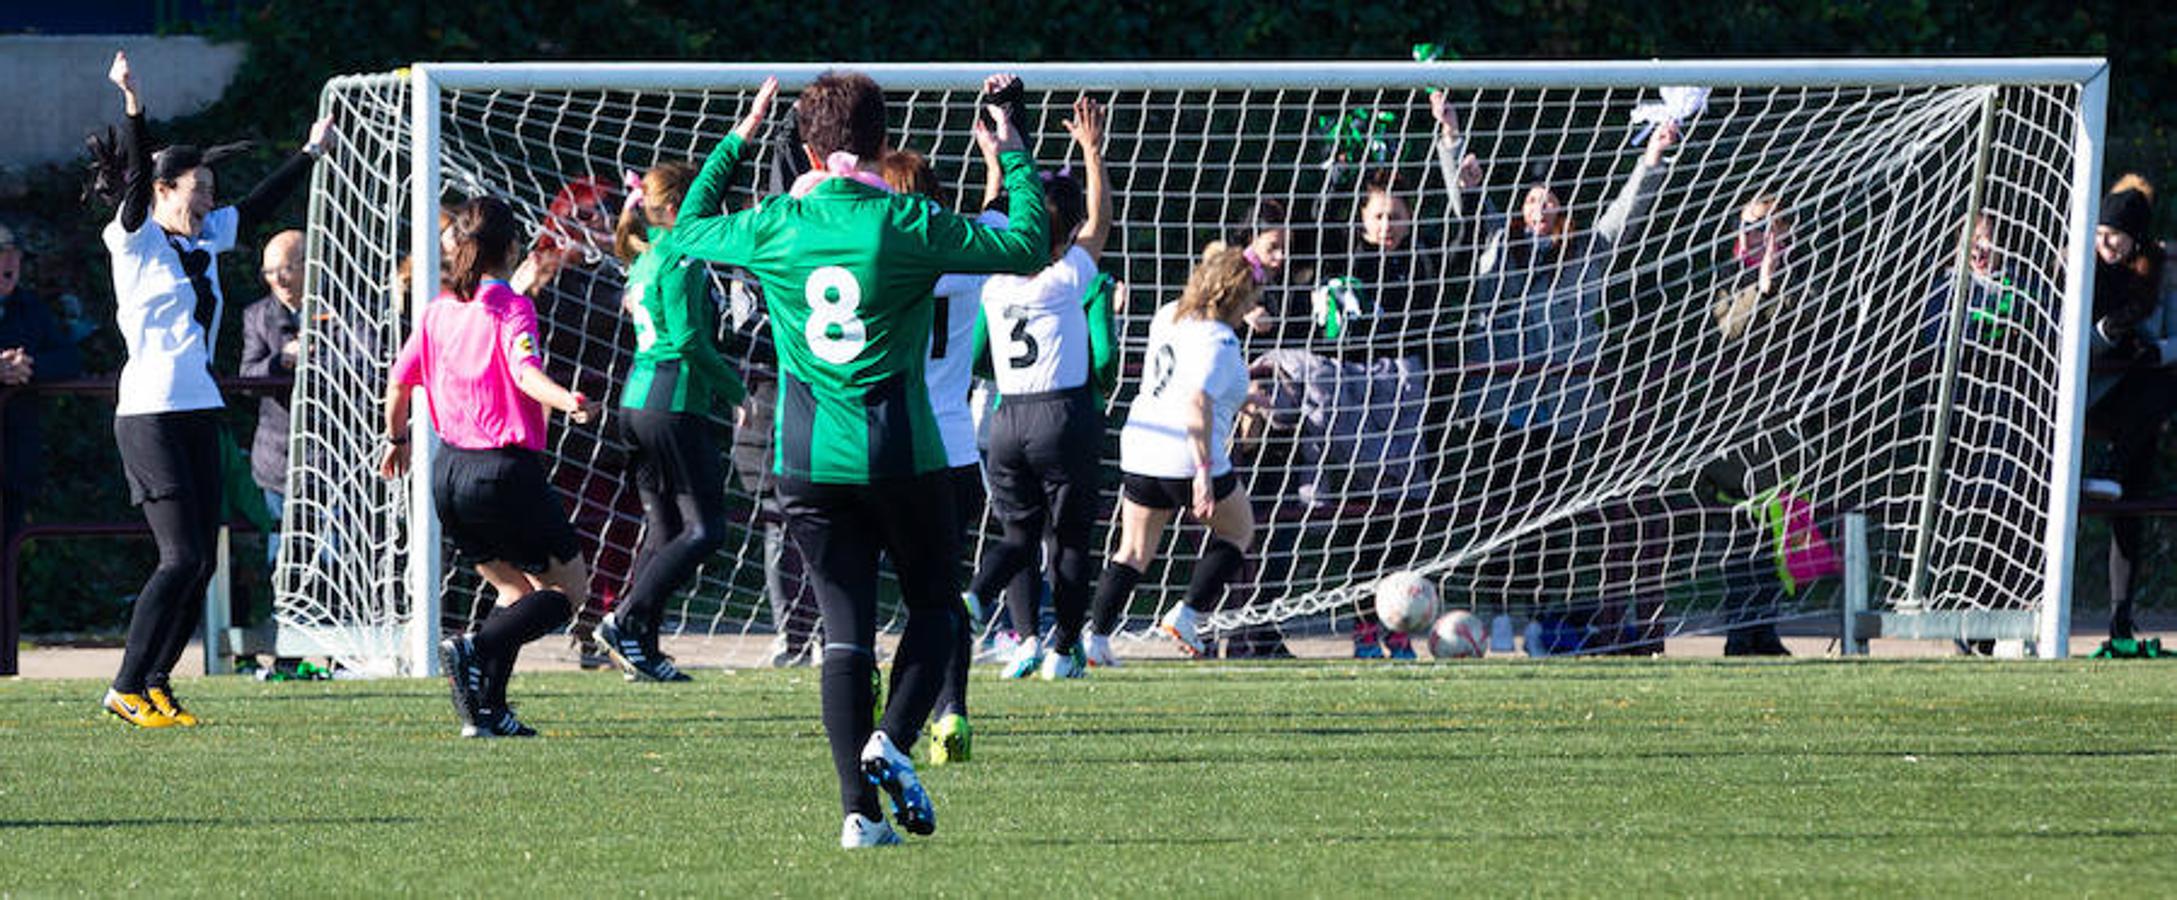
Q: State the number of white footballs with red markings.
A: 2